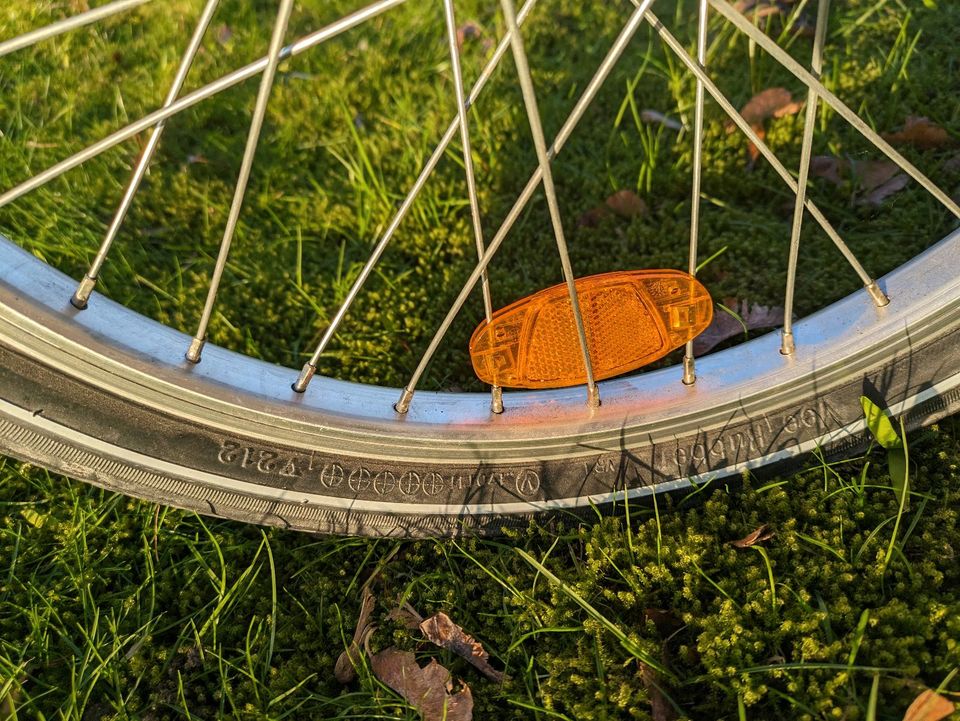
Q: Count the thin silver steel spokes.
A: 12